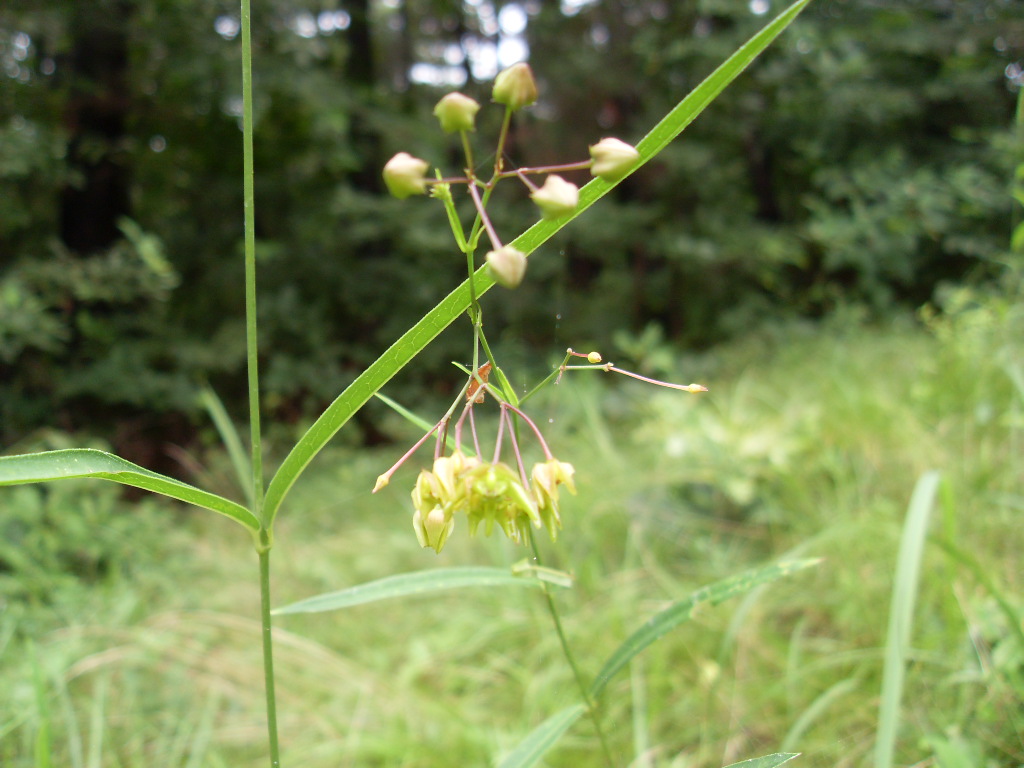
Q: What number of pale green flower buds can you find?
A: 6